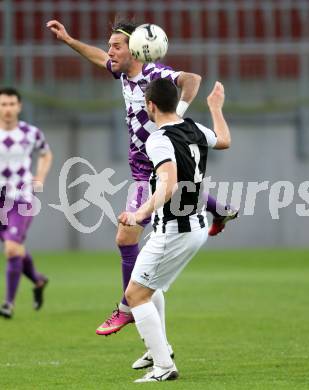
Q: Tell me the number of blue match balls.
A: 0